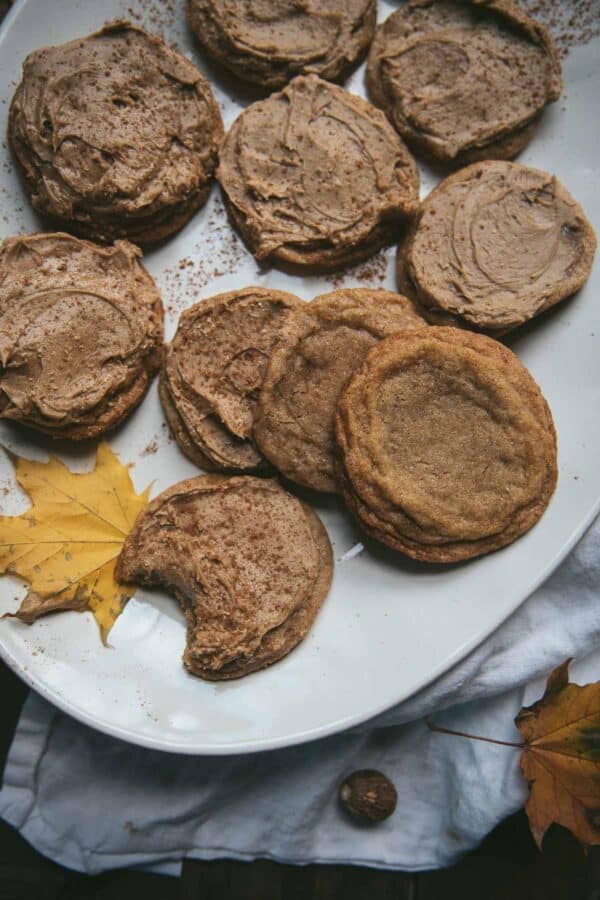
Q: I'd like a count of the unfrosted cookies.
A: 2